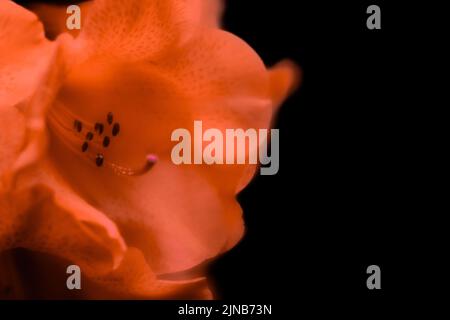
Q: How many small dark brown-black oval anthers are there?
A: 8